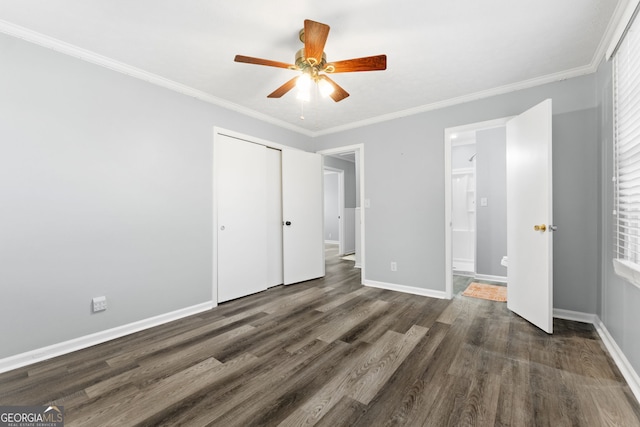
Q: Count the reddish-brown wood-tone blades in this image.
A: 5